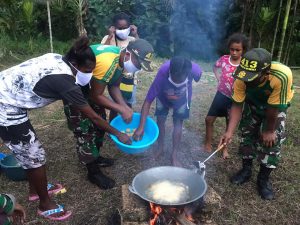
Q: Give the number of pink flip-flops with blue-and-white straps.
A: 2